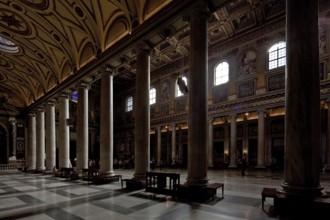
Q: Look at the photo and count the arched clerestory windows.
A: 5